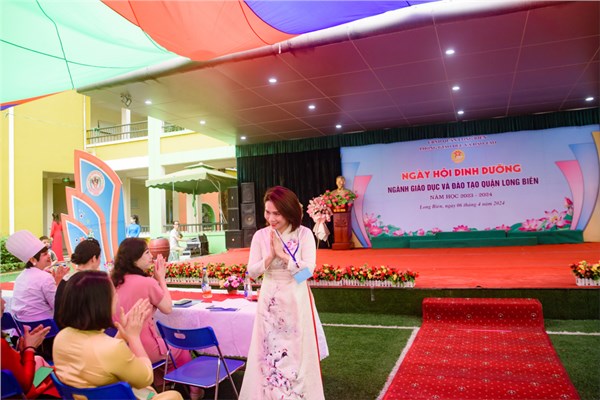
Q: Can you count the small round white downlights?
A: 10